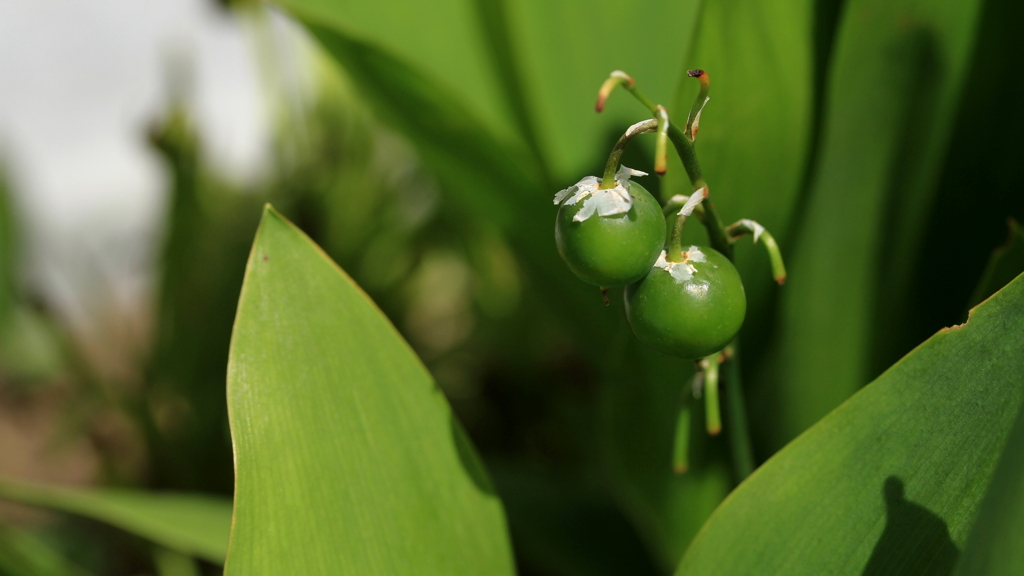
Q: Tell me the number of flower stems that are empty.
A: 6